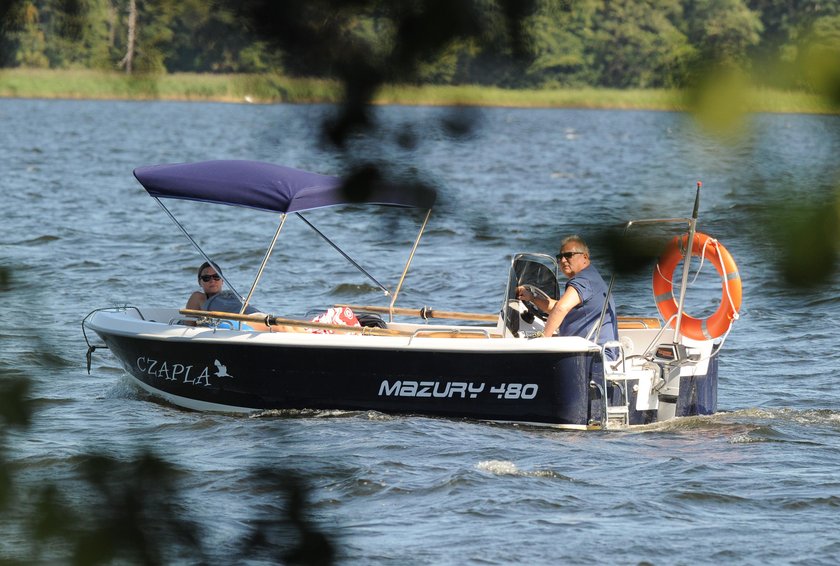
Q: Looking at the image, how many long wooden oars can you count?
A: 2